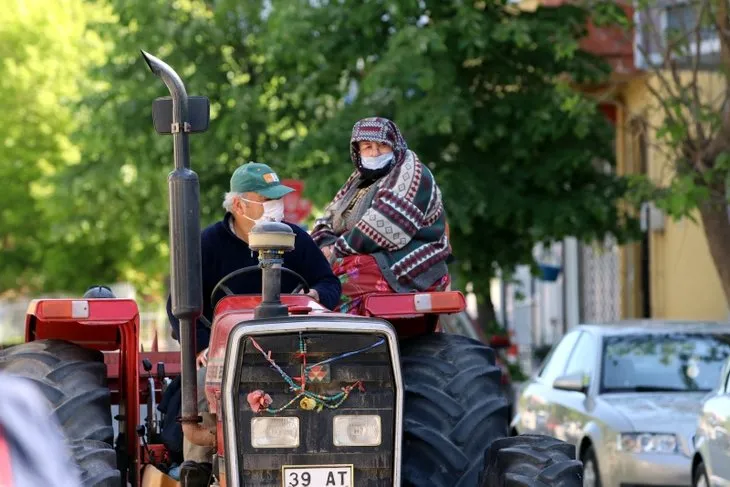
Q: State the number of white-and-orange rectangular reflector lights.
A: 2